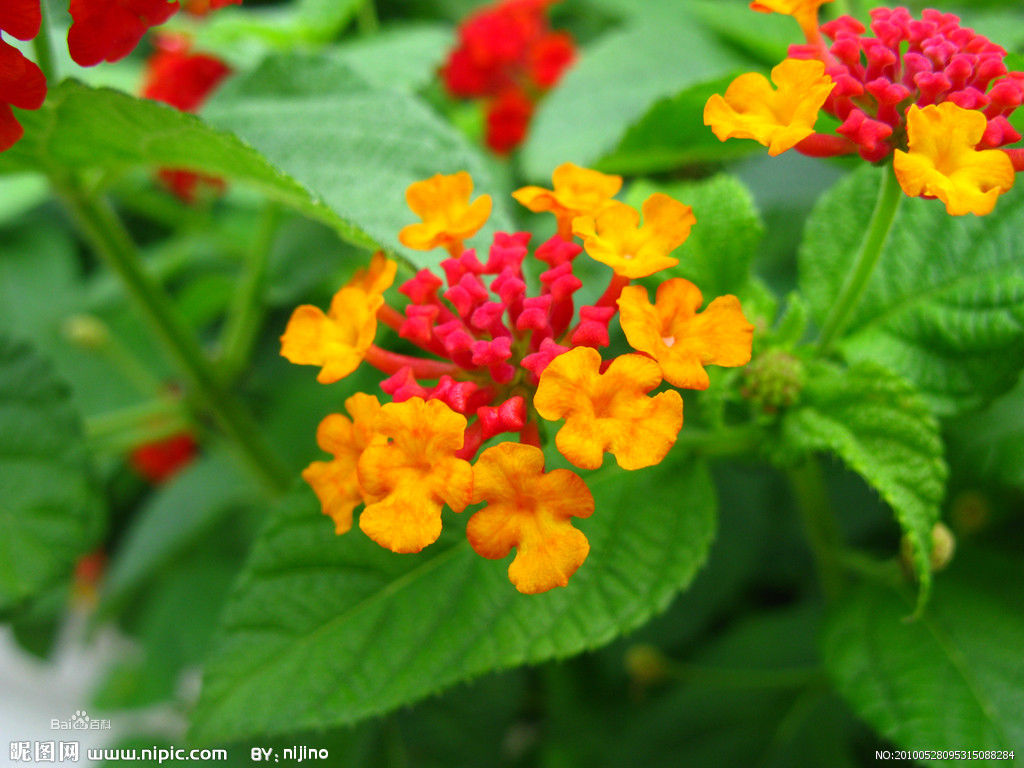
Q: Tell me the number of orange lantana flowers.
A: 13